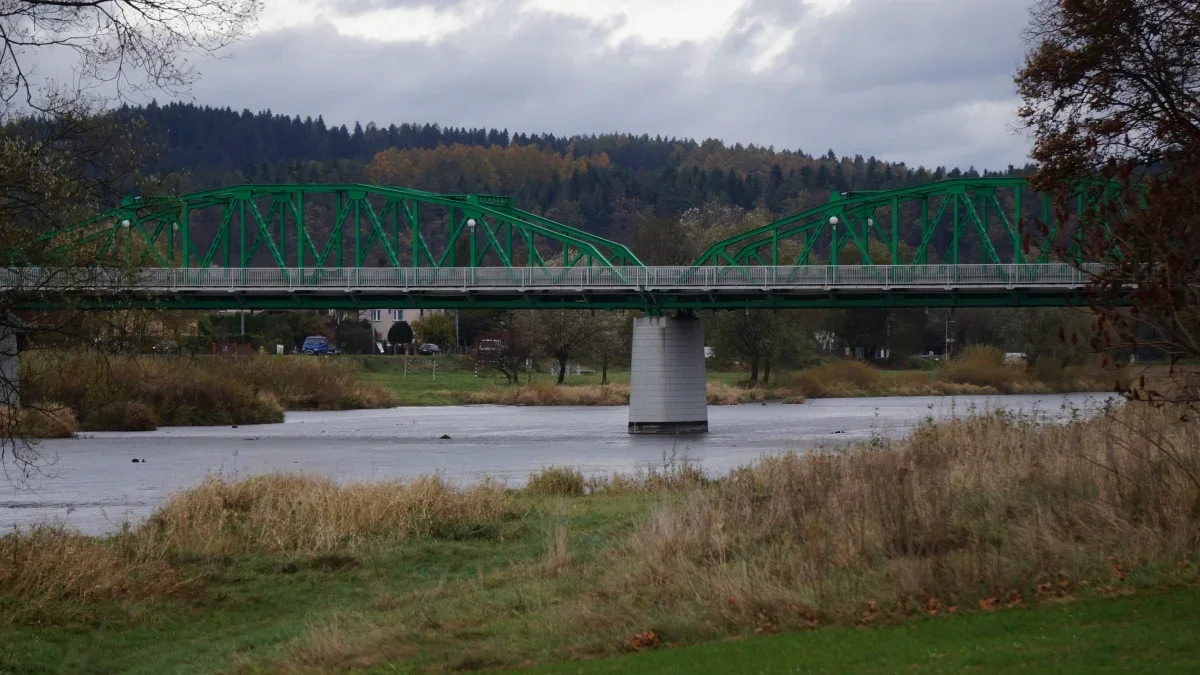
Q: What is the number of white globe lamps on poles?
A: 5